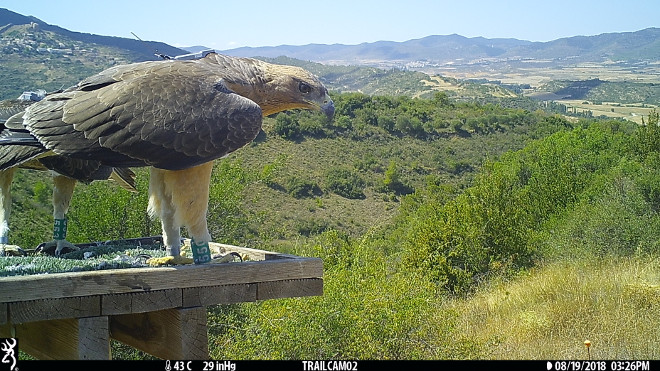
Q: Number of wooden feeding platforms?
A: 1